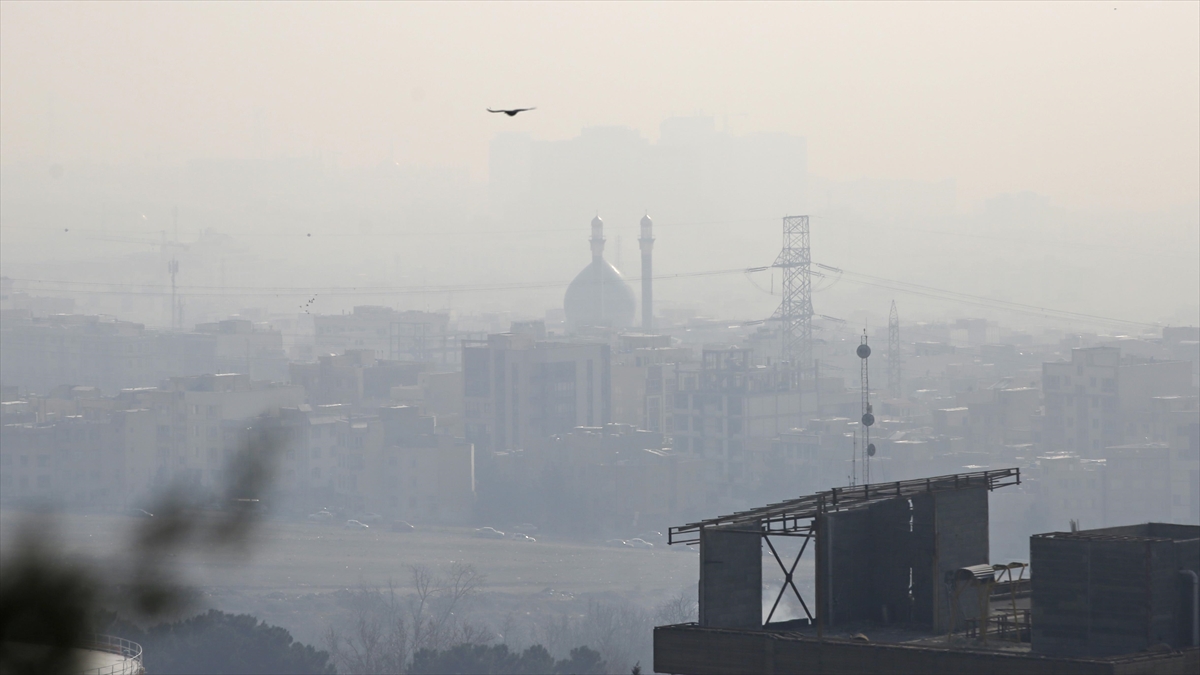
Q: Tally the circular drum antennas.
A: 3